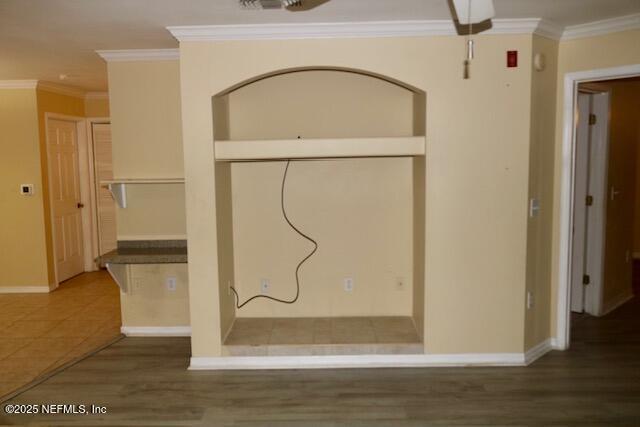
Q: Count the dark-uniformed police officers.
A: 0